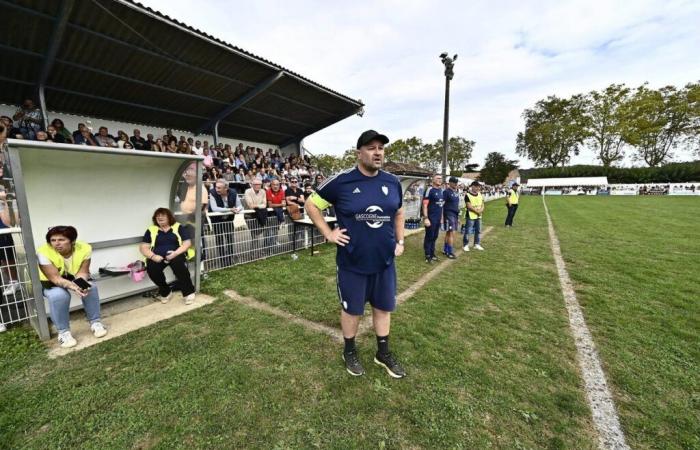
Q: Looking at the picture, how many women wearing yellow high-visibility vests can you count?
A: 2